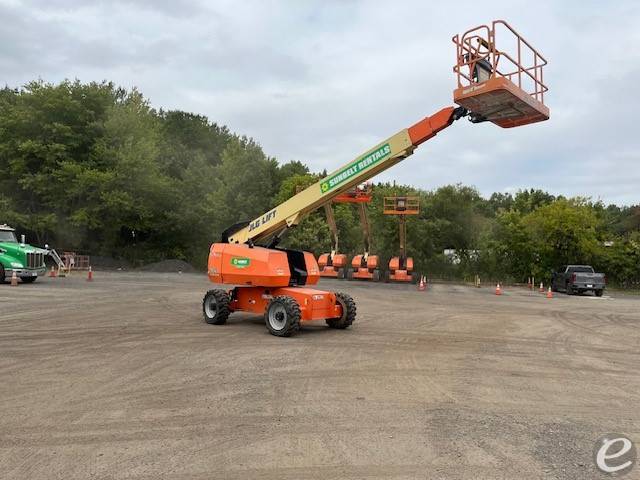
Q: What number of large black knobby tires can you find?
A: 3